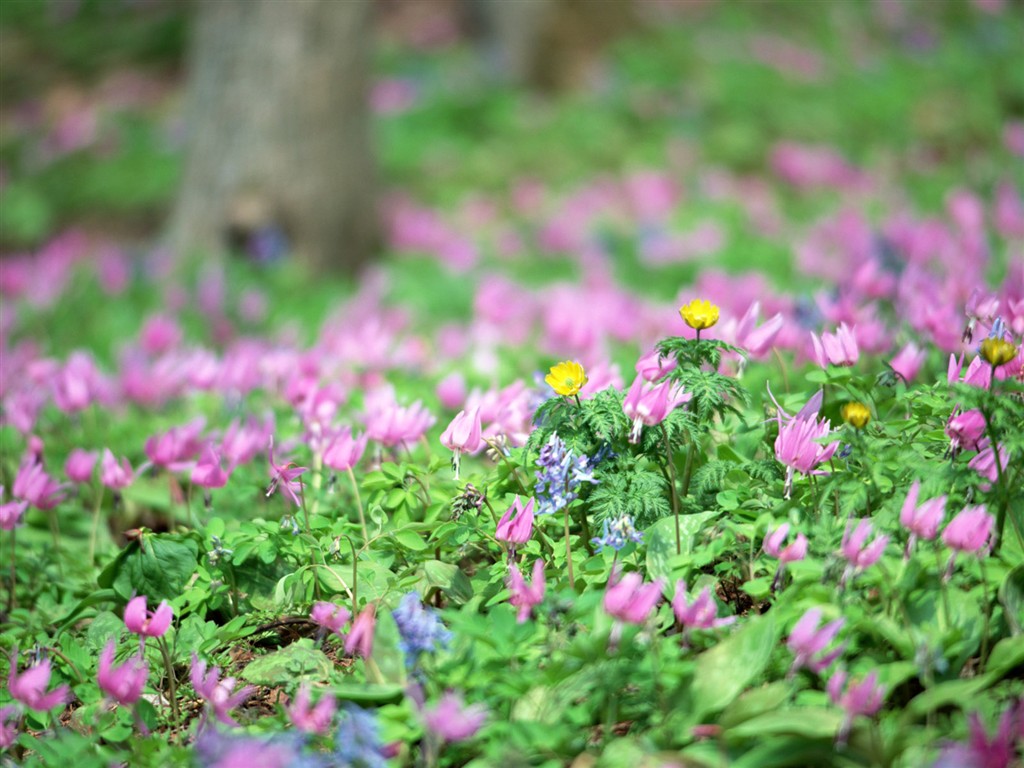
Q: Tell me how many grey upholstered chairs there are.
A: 0